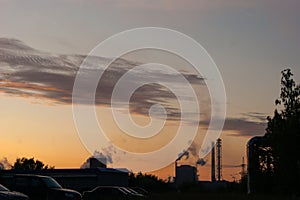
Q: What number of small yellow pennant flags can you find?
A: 0